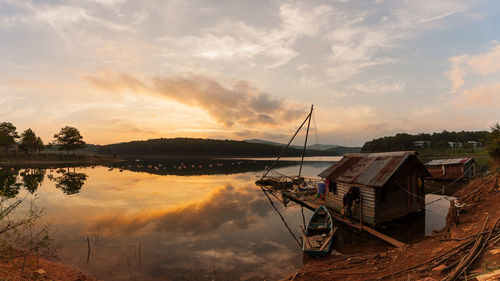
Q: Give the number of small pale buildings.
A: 3